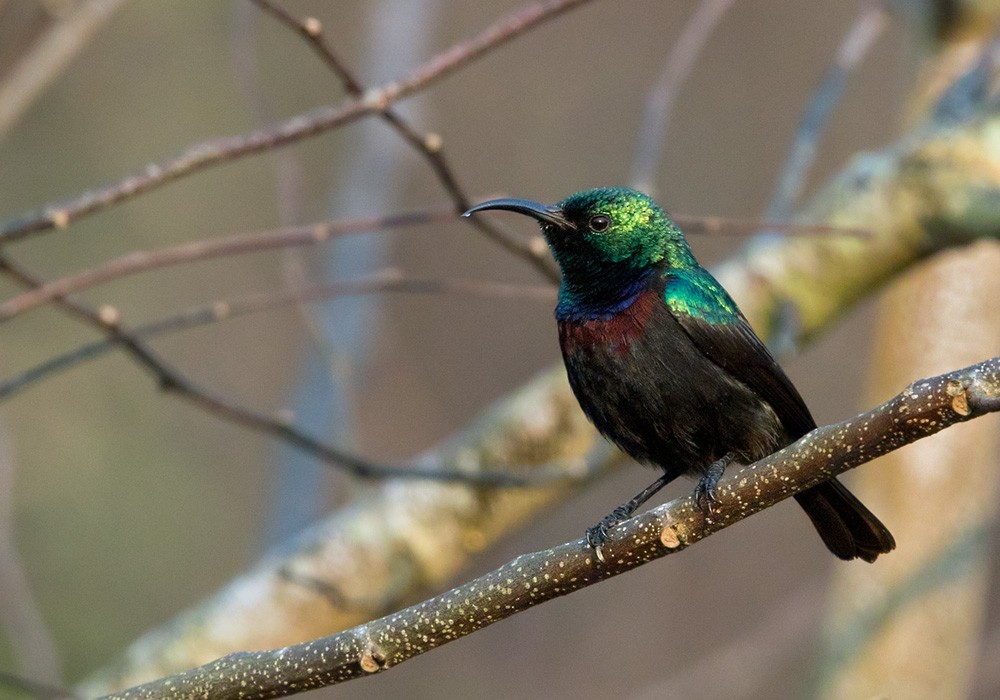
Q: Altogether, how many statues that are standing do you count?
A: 0